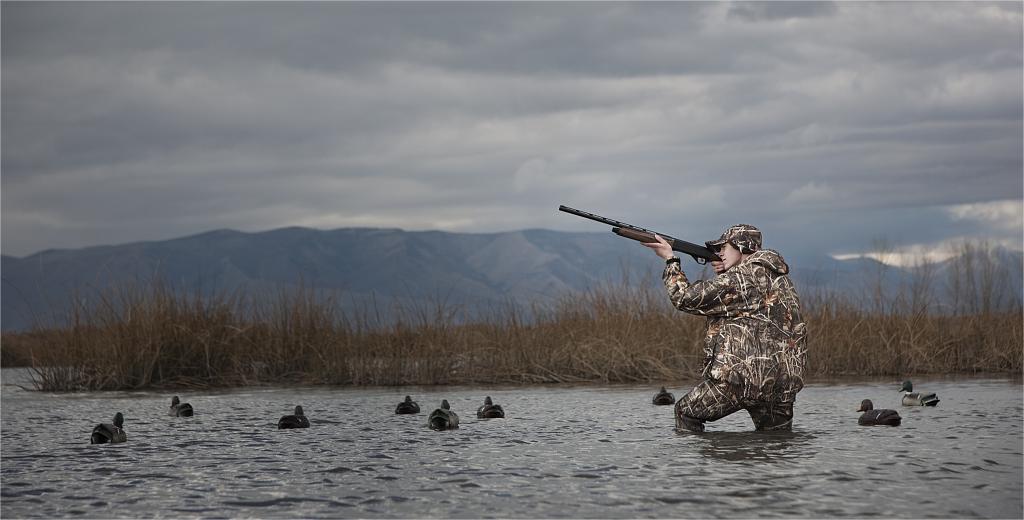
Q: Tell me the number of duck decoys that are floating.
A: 9